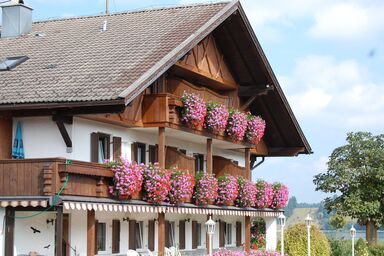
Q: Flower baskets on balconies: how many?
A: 12